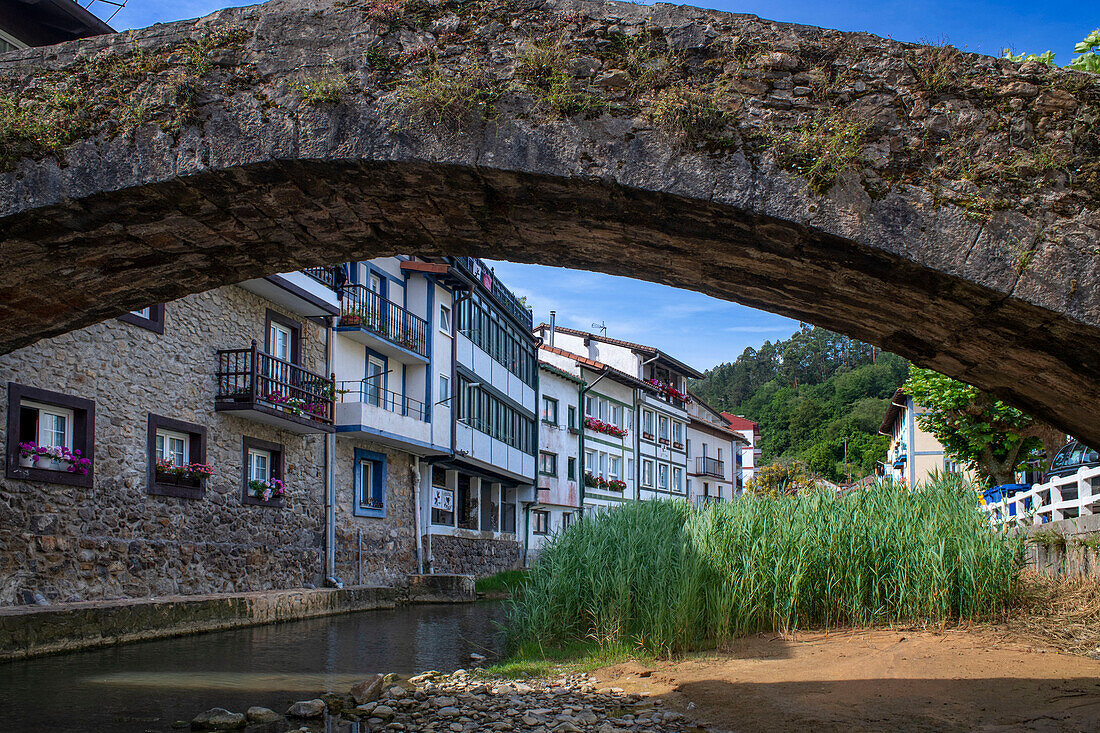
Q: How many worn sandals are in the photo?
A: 0